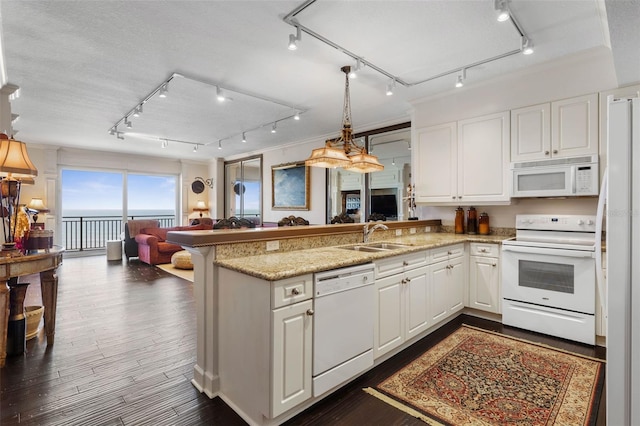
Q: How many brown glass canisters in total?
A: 3